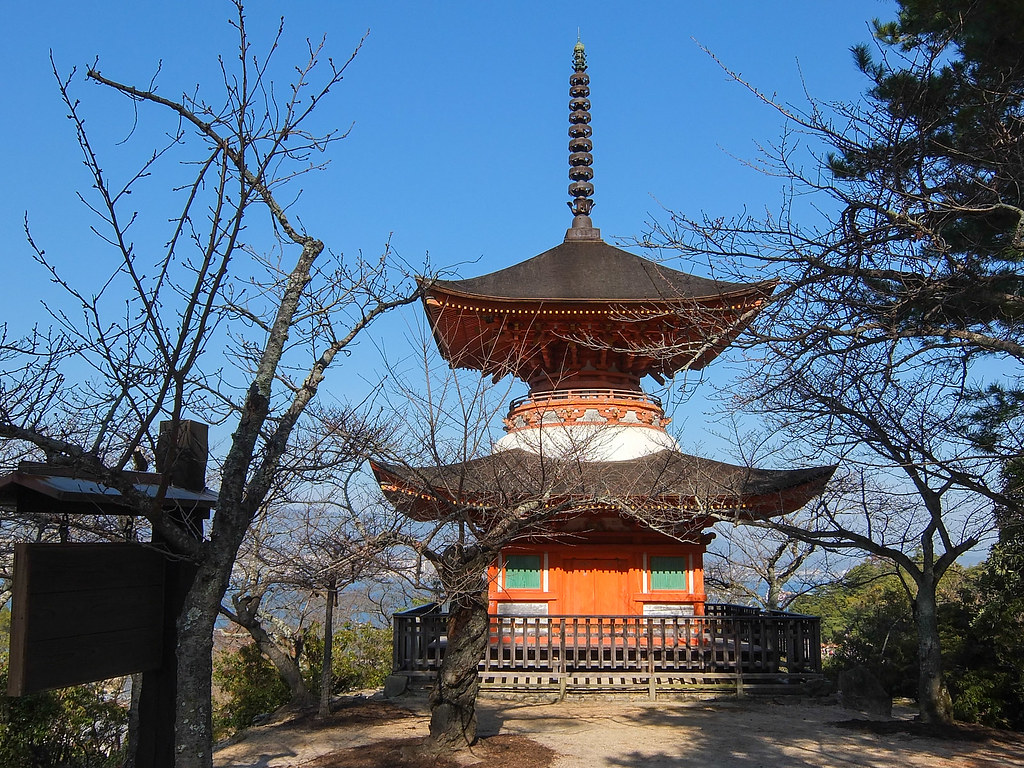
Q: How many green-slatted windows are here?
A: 2